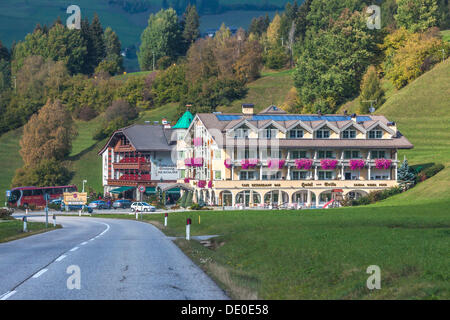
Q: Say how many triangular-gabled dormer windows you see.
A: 6